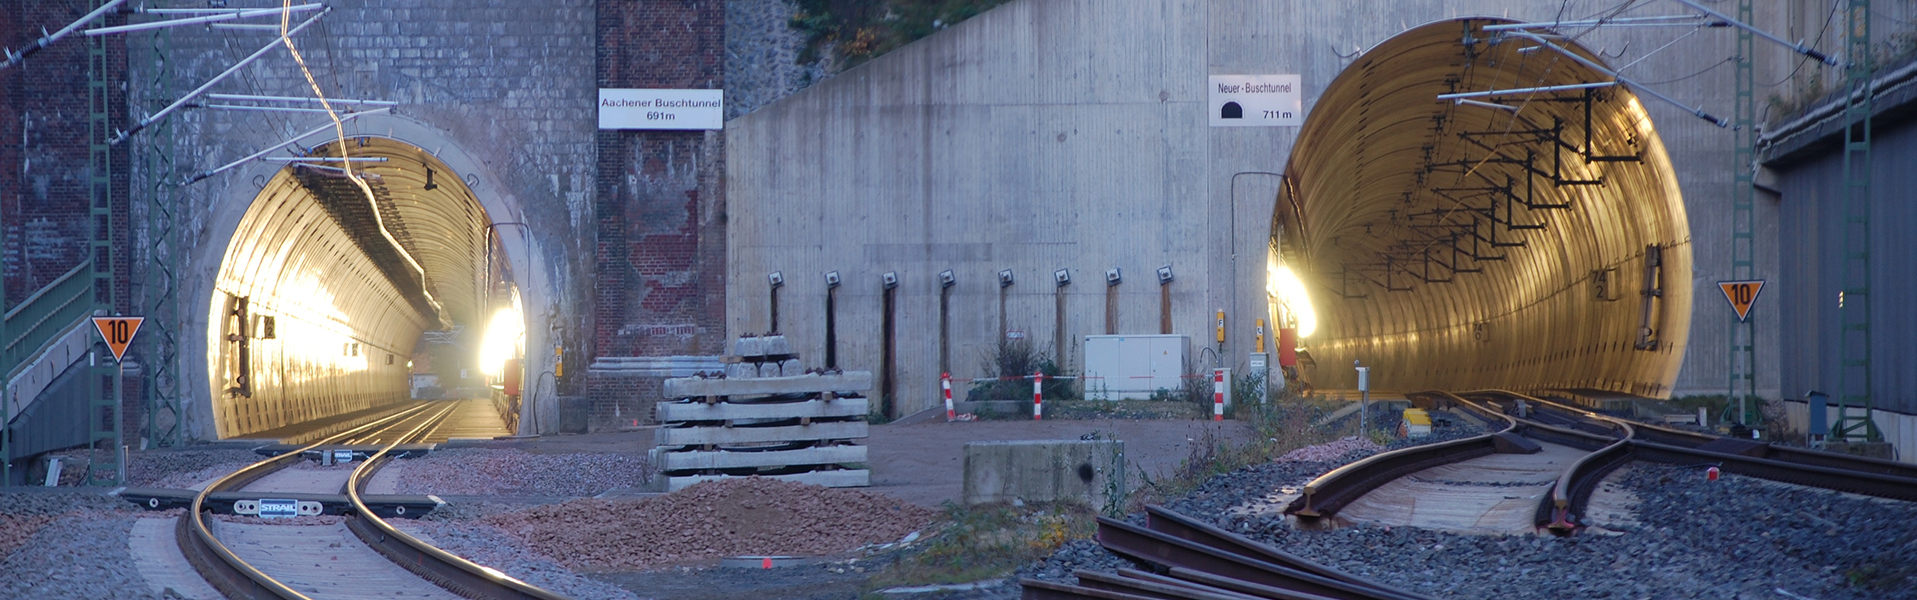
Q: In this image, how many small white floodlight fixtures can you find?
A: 8